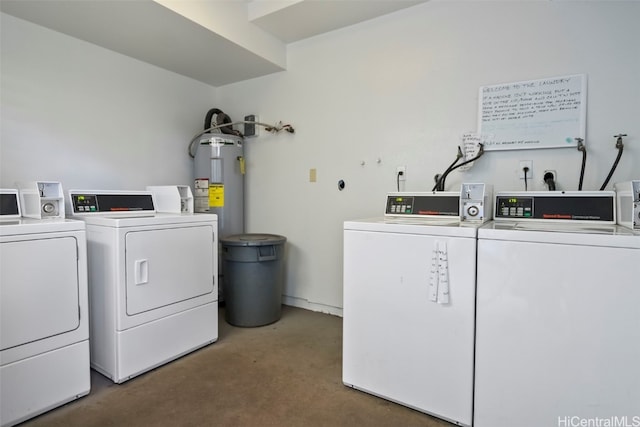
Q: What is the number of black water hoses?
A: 4